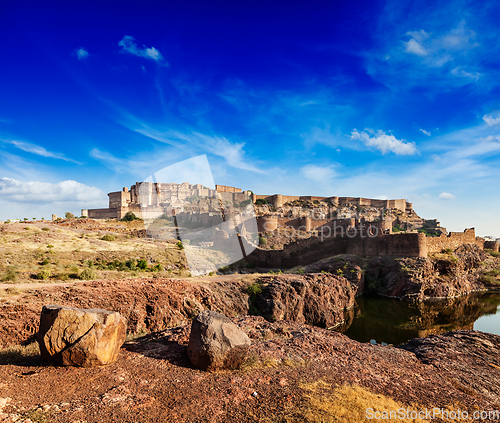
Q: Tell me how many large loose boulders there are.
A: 2